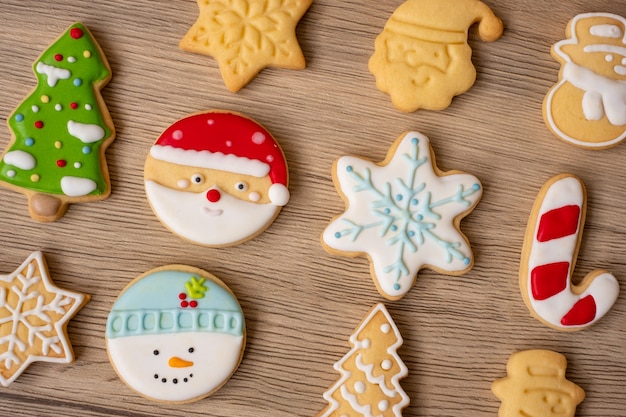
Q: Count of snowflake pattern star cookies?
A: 3